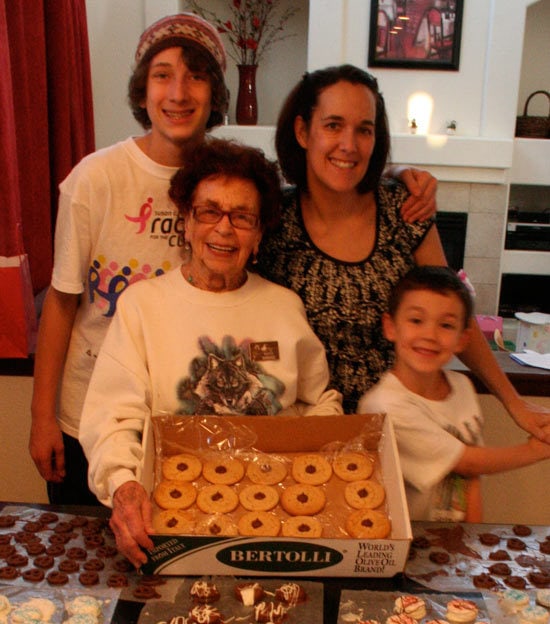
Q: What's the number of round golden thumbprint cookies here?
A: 15